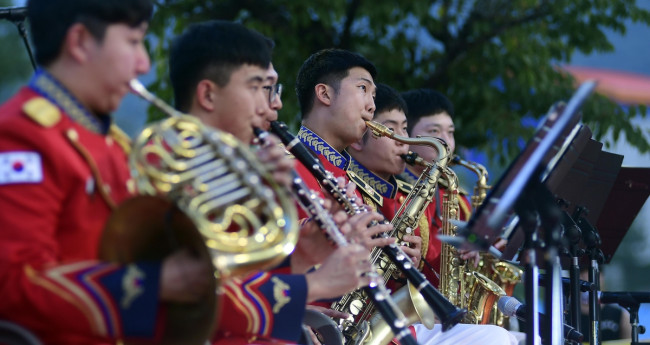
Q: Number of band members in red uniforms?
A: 6